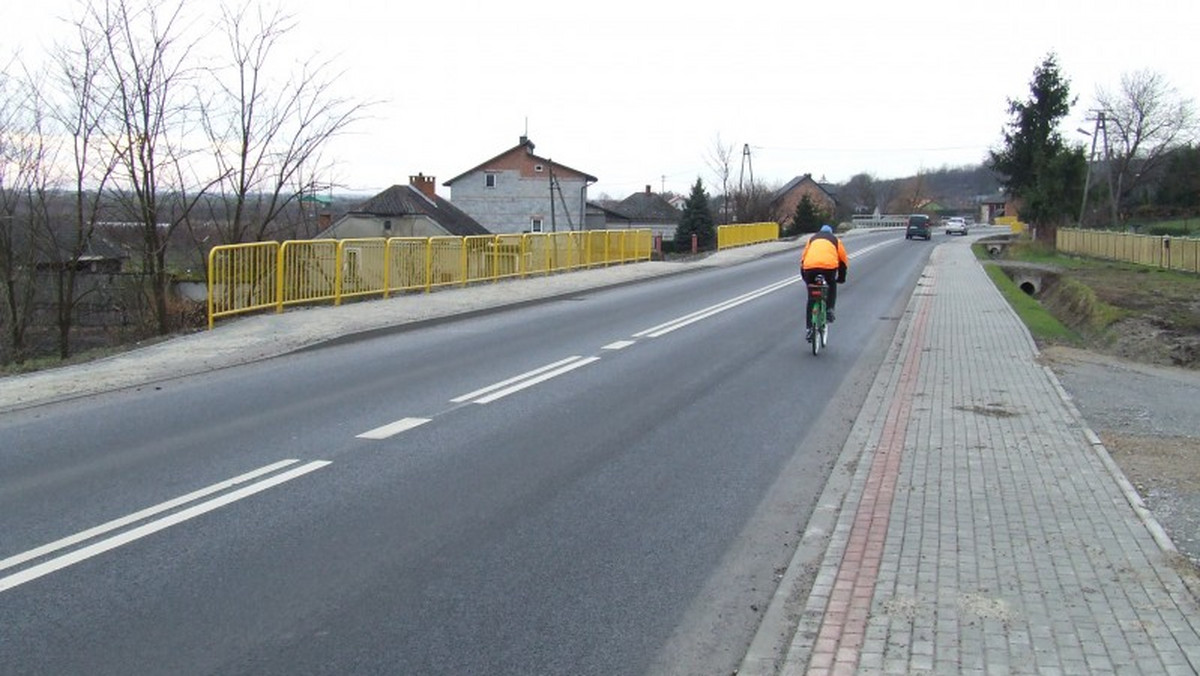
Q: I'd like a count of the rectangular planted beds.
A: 0